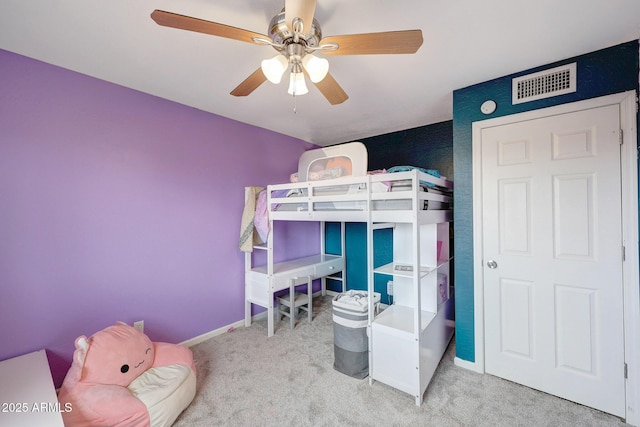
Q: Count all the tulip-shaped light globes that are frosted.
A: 3